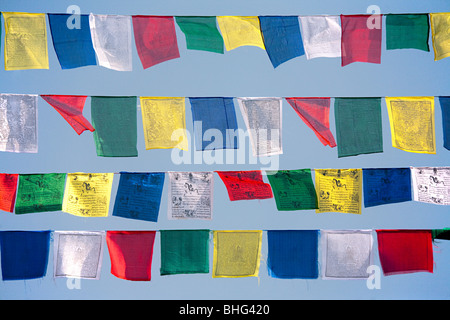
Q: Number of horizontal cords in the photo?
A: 4